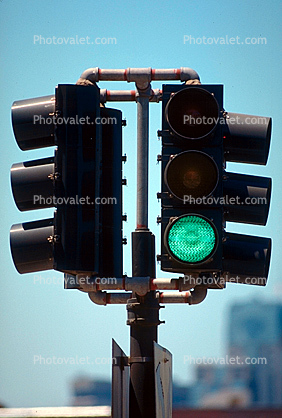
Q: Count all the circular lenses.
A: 3